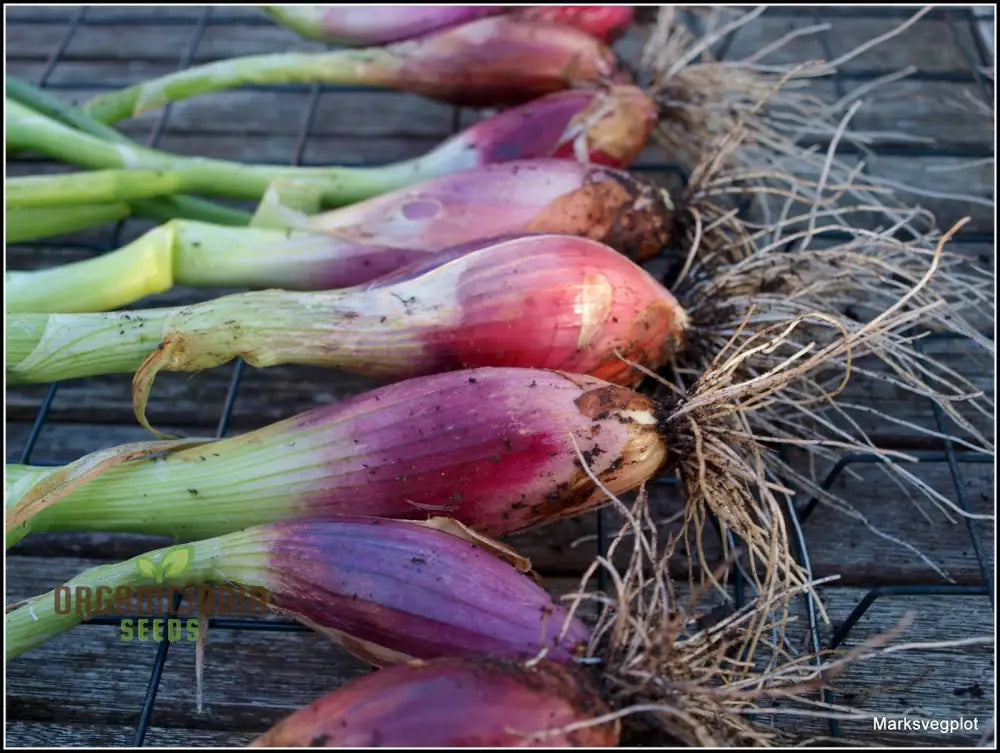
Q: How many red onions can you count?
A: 8